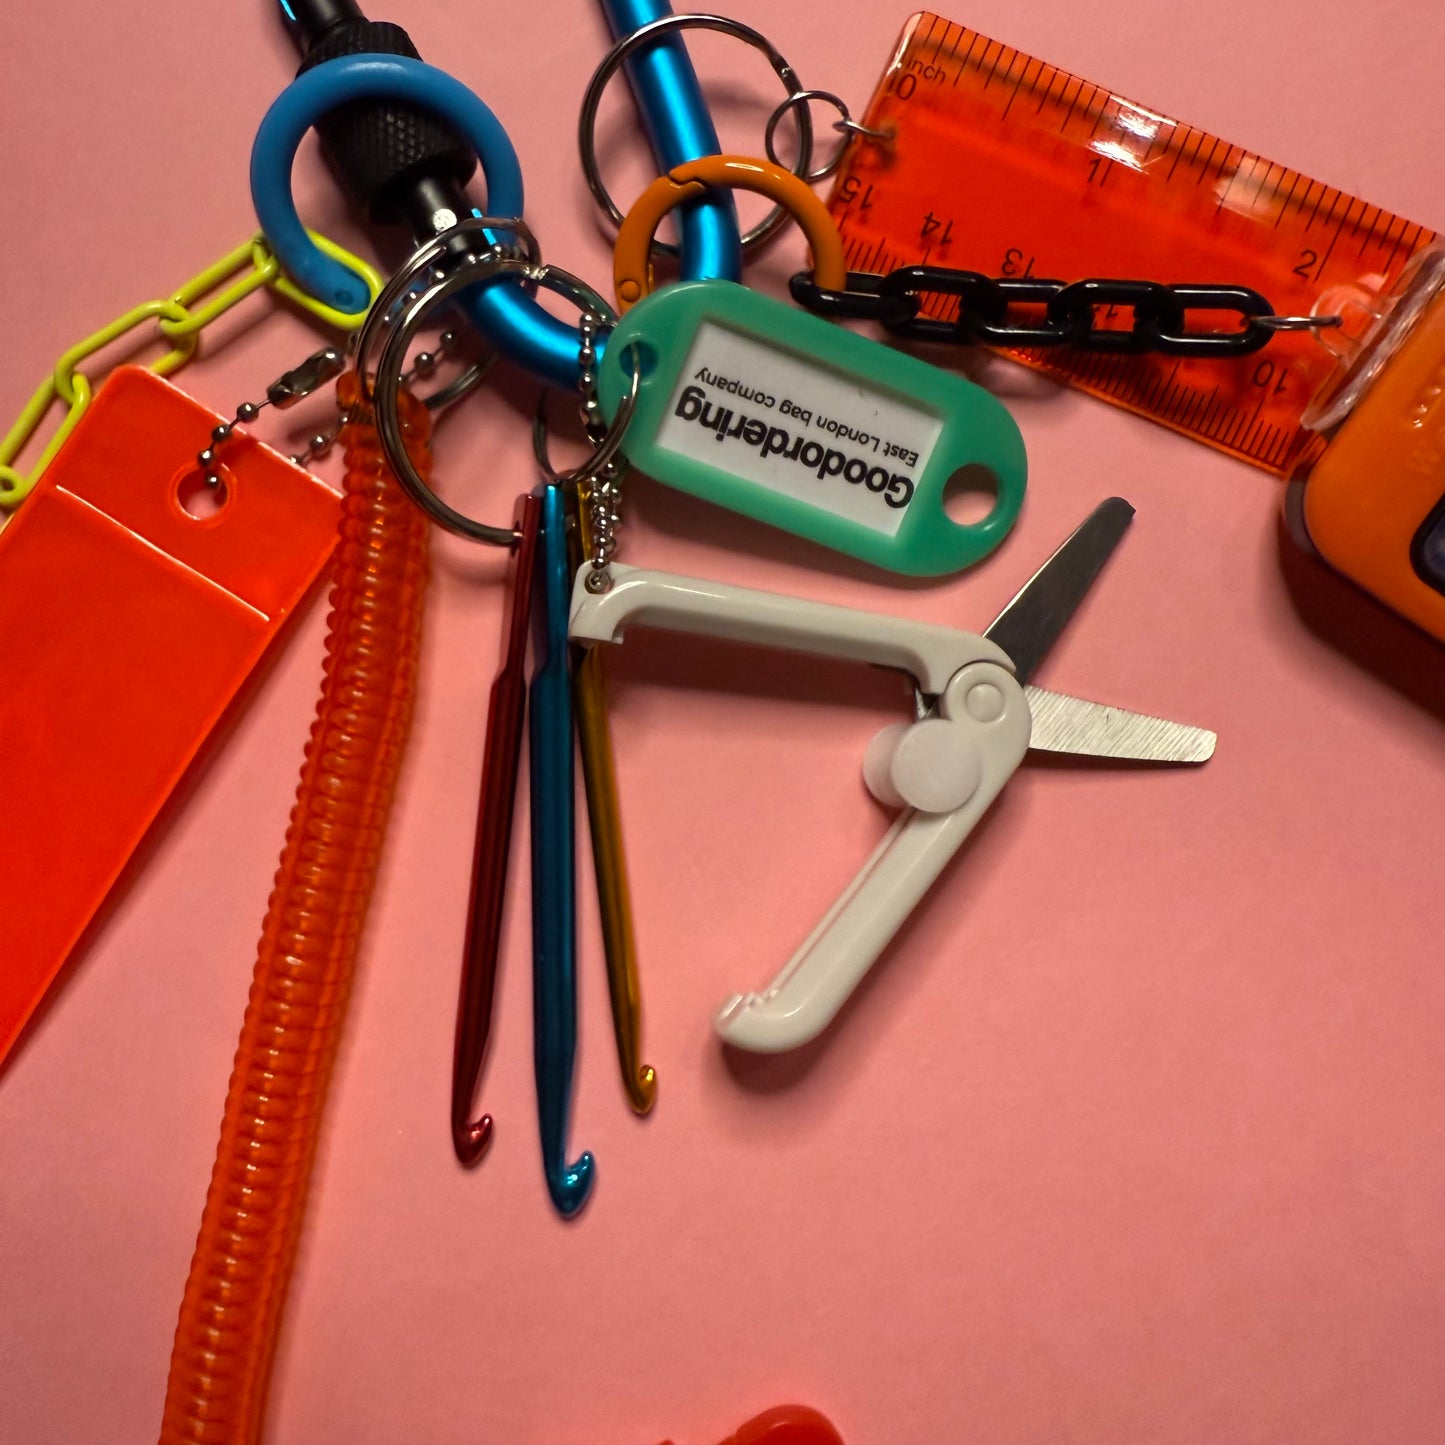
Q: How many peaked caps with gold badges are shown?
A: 0